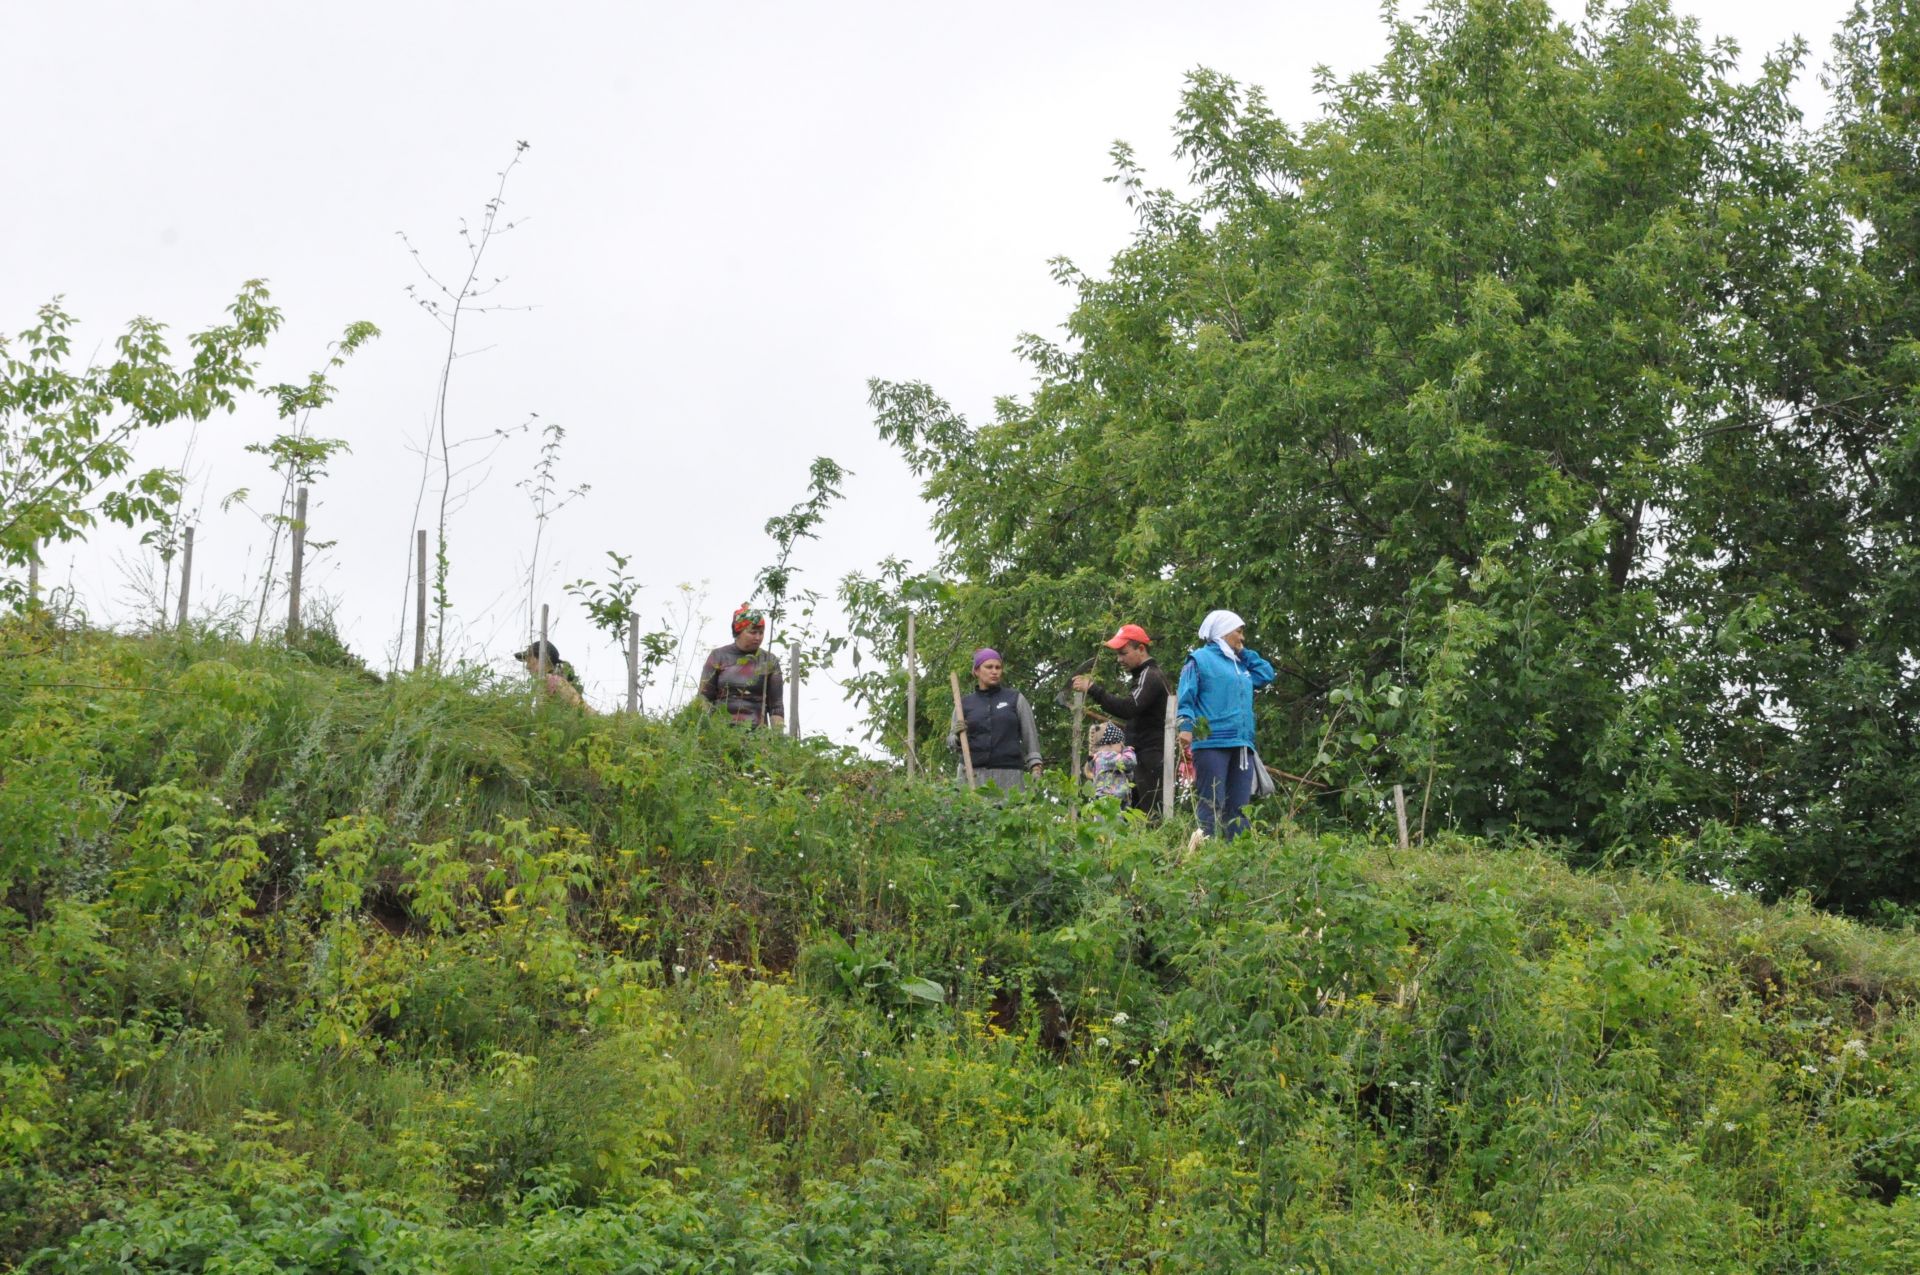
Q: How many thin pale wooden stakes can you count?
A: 11